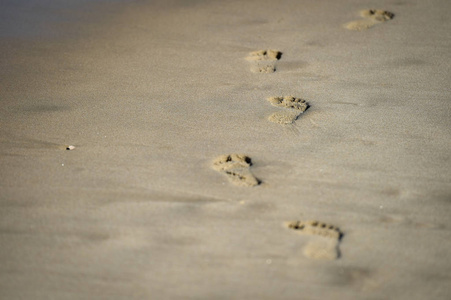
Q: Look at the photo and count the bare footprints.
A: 5